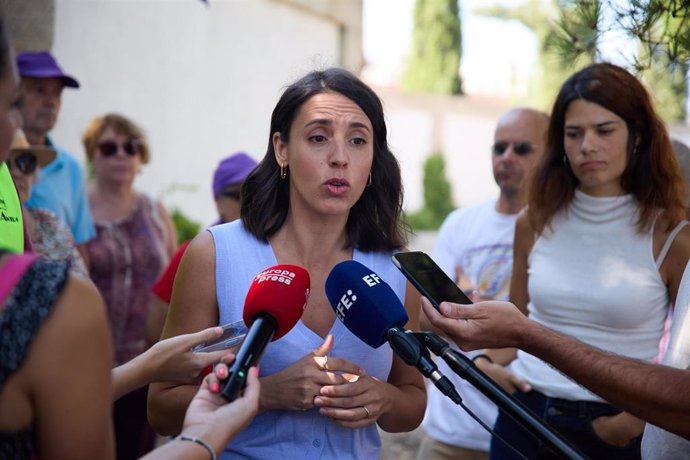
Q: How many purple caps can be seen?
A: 2